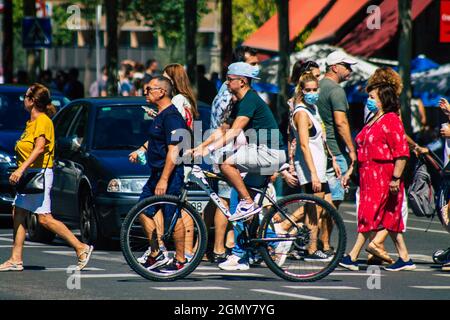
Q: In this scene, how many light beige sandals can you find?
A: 2